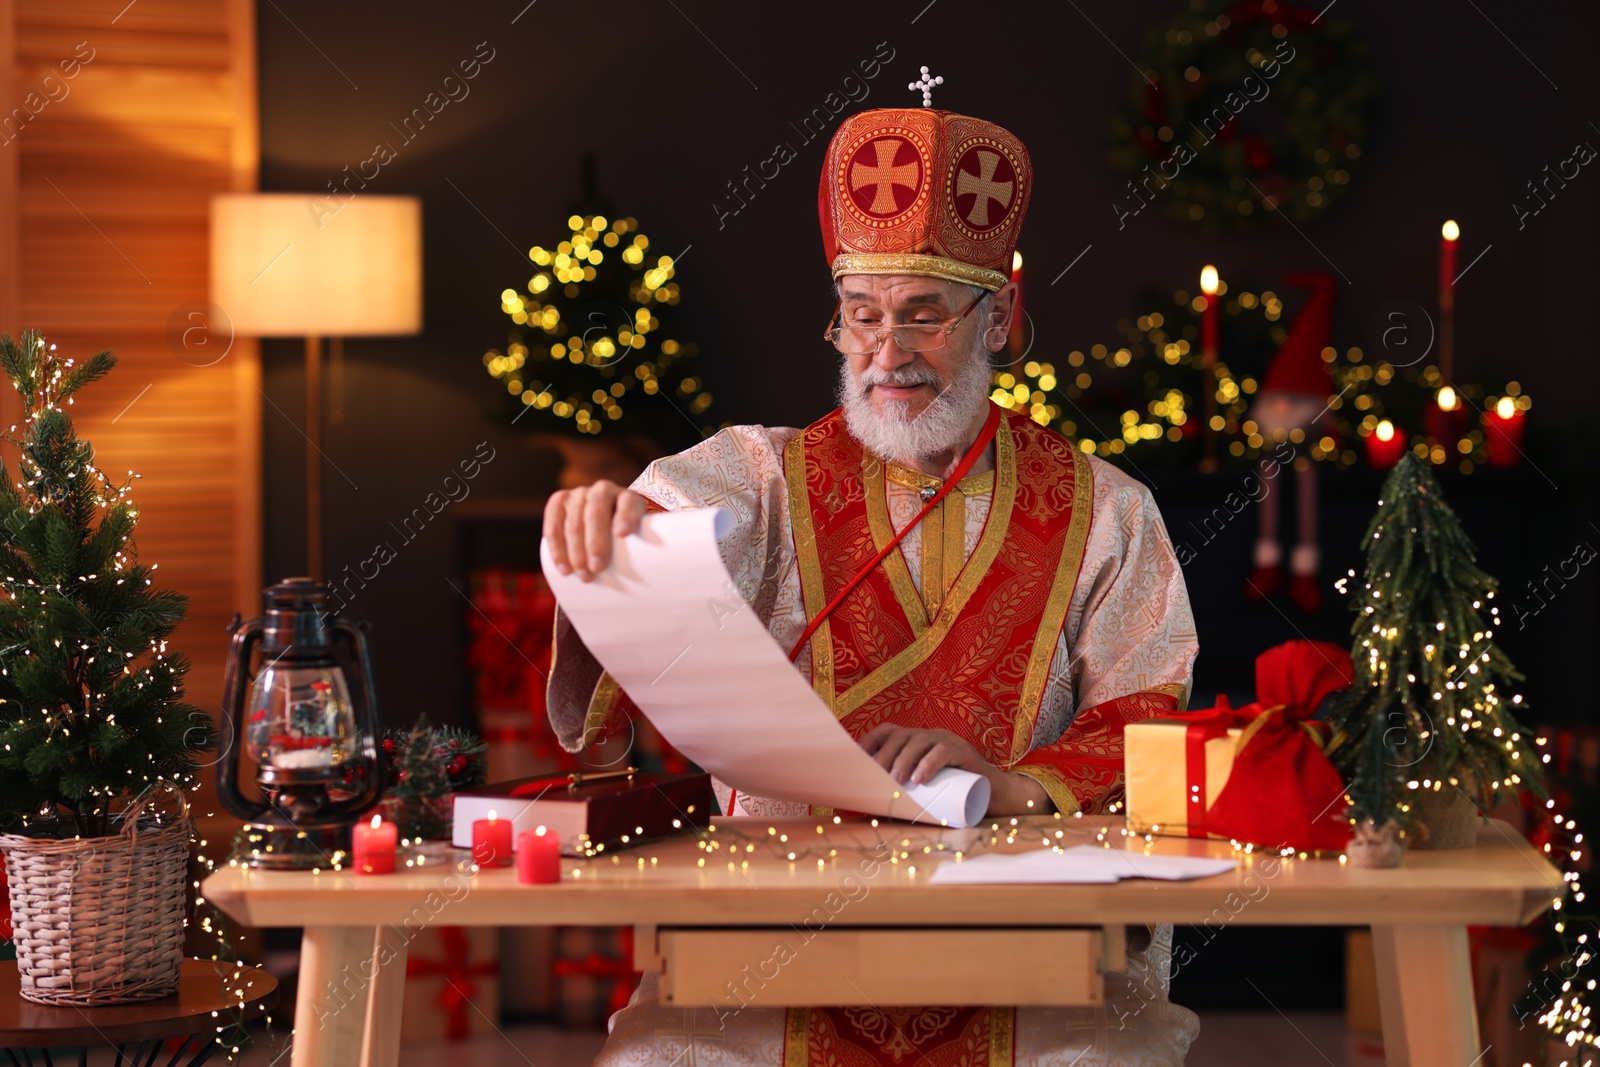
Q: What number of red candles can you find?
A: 9